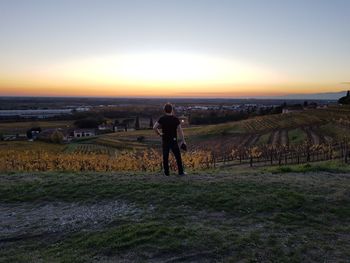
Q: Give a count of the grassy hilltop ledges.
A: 1